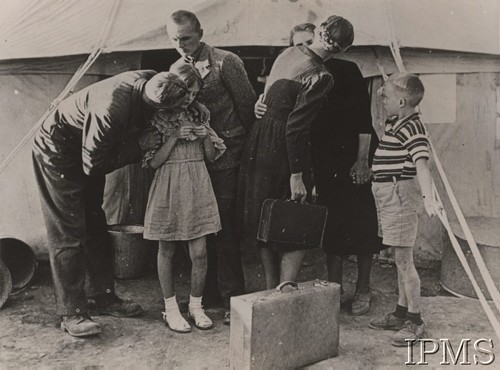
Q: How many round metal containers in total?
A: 4